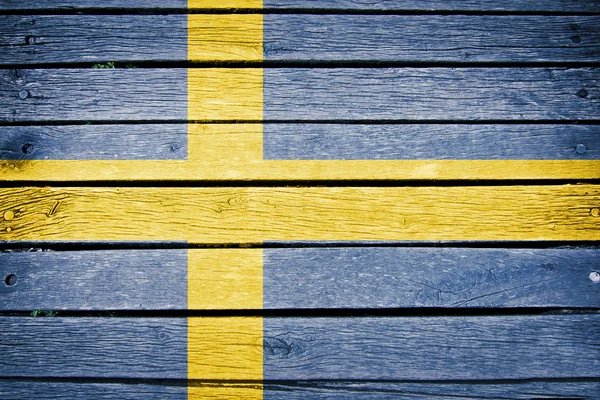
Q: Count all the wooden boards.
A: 8